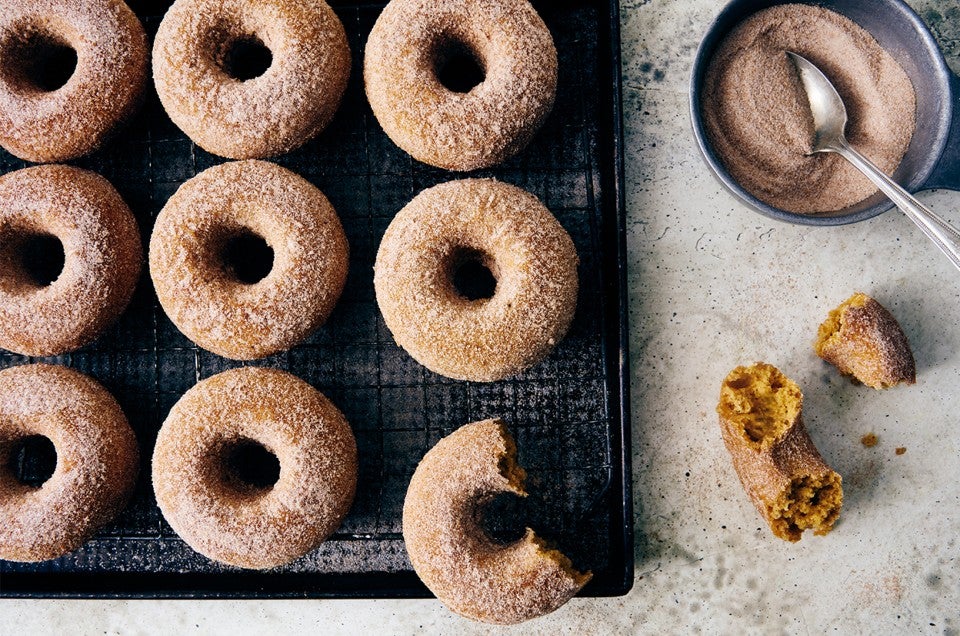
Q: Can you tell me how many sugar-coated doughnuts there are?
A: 9